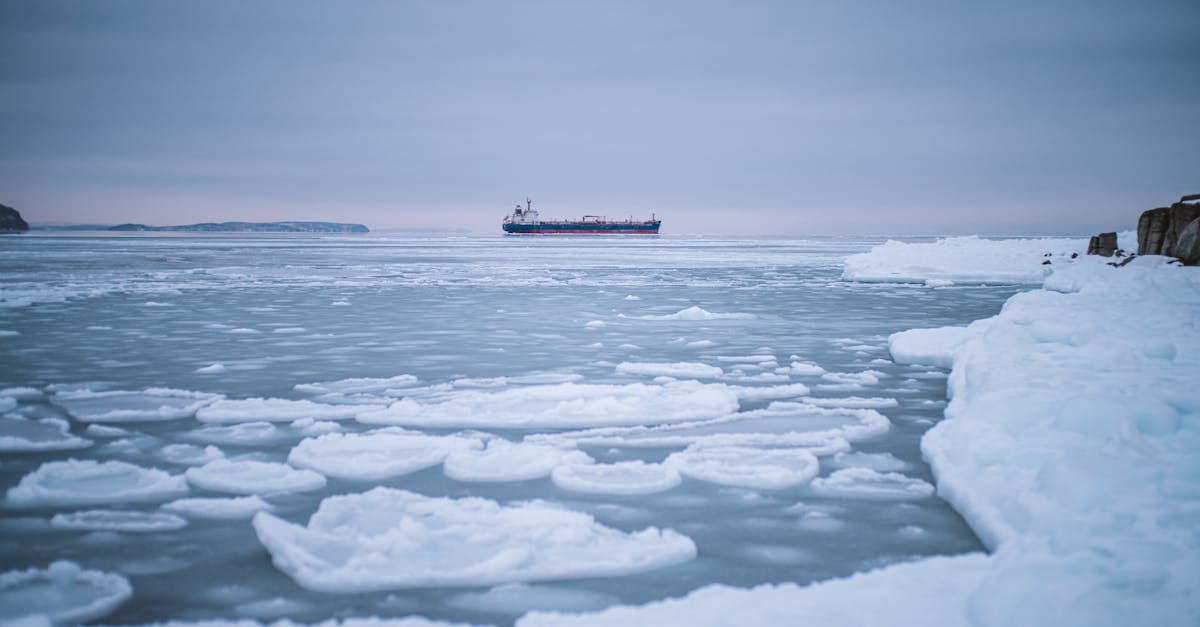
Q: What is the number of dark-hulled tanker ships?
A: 1